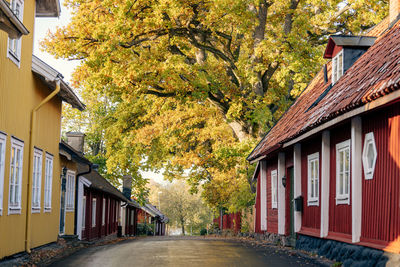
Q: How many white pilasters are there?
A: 5